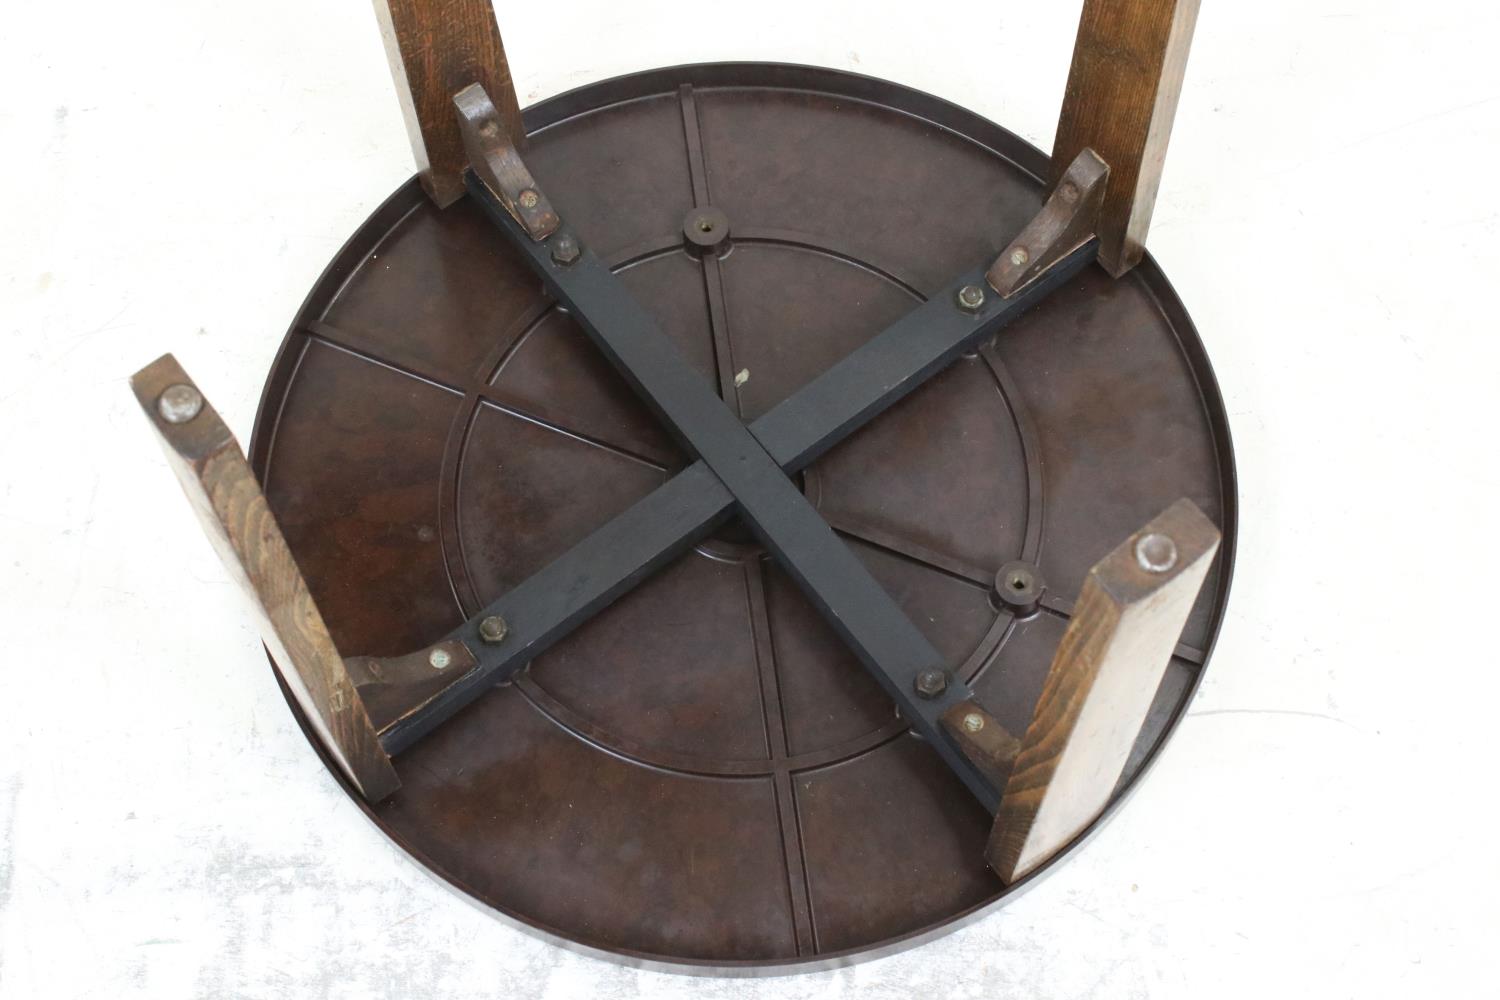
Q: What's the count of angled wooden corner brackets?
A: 4